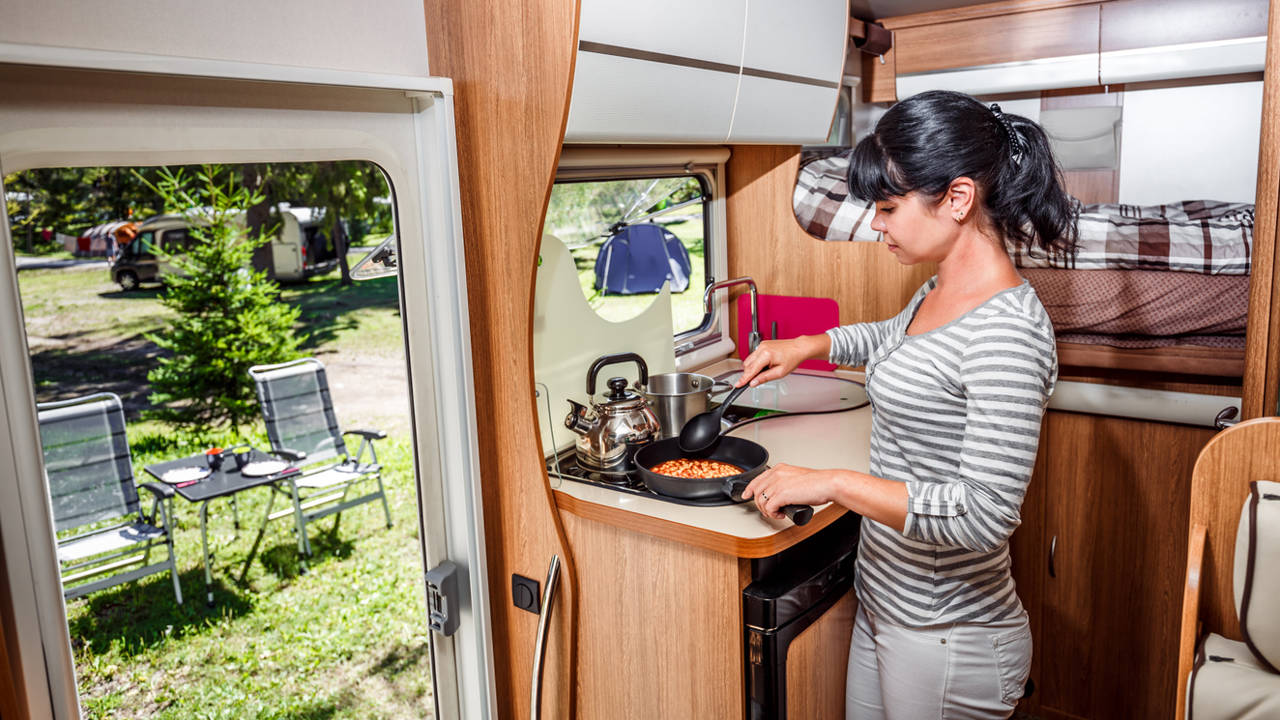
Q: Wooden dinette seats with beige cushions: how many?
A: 1